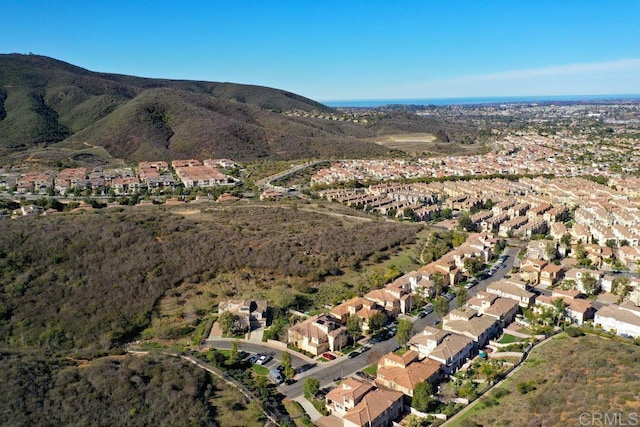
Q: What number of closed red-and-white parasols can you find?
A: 0